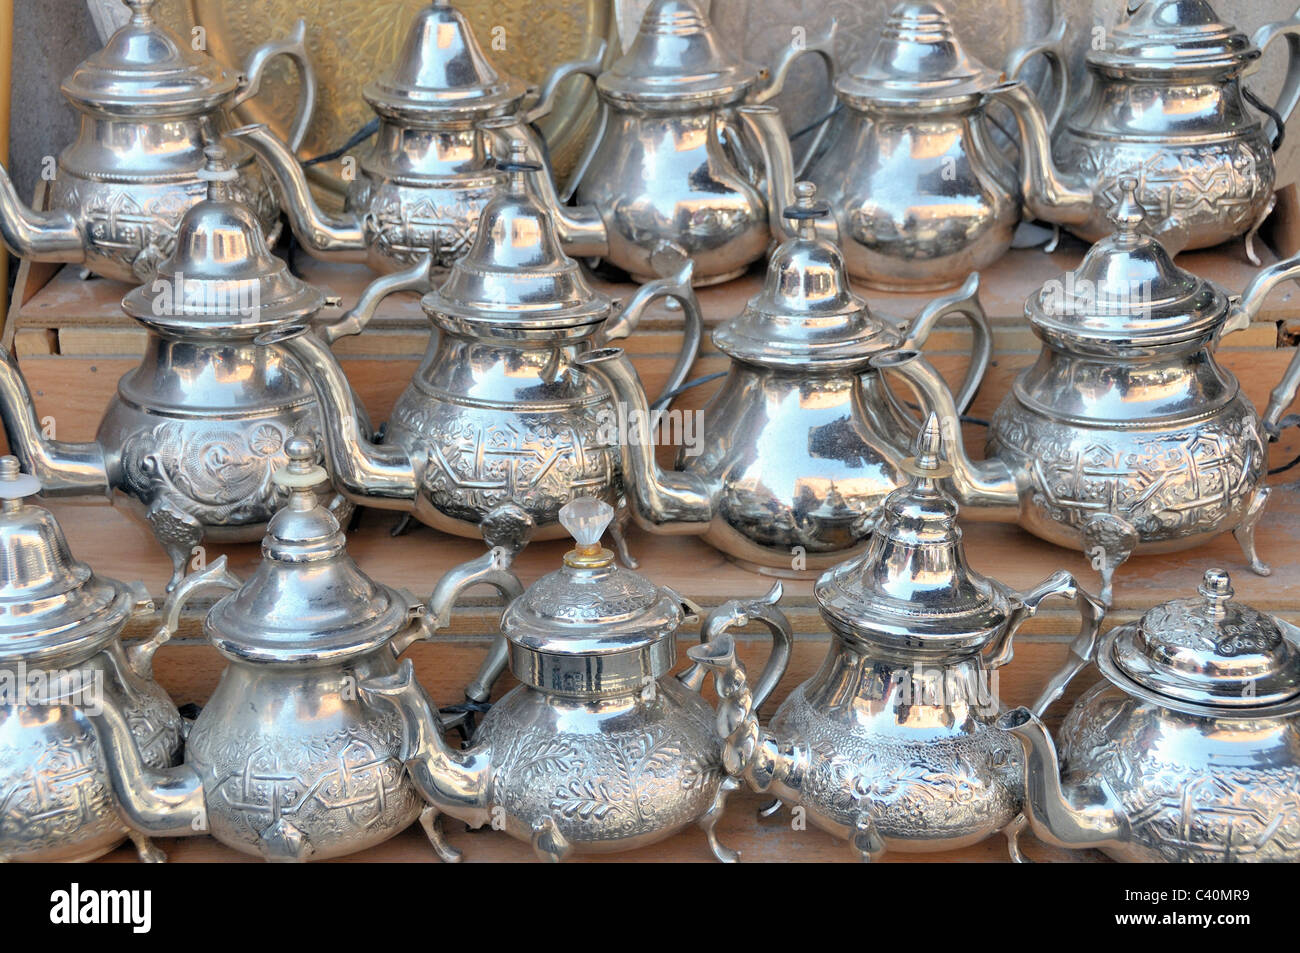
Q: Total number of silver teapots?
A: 14